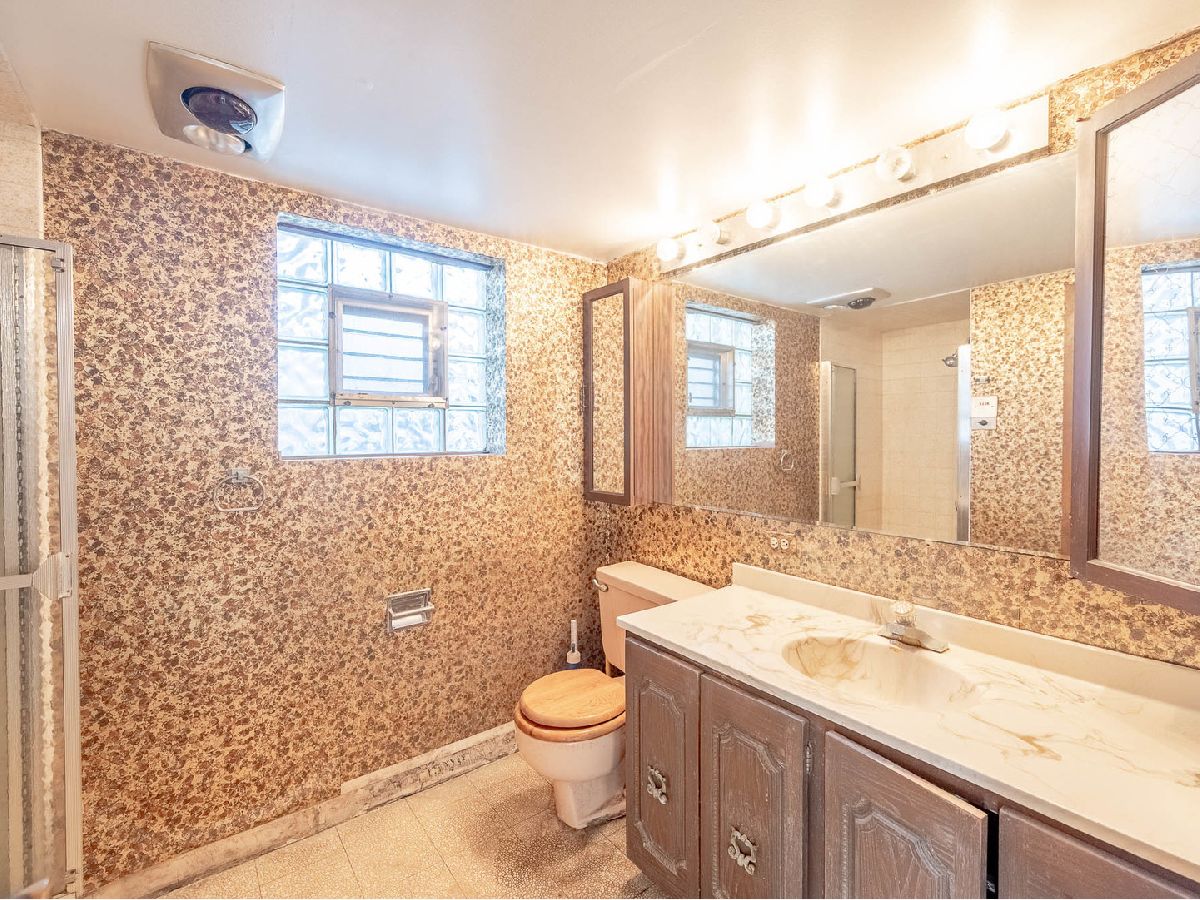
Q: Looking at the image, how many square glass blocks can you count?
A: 12